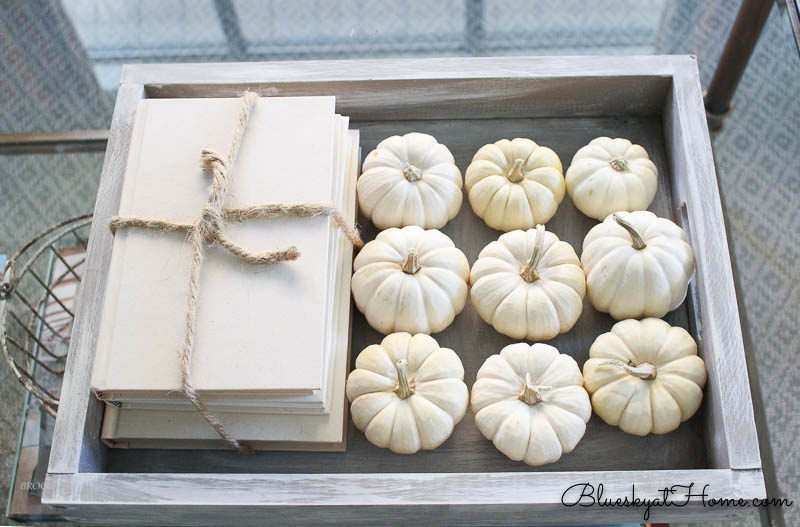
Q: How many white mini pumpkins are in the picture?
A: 9